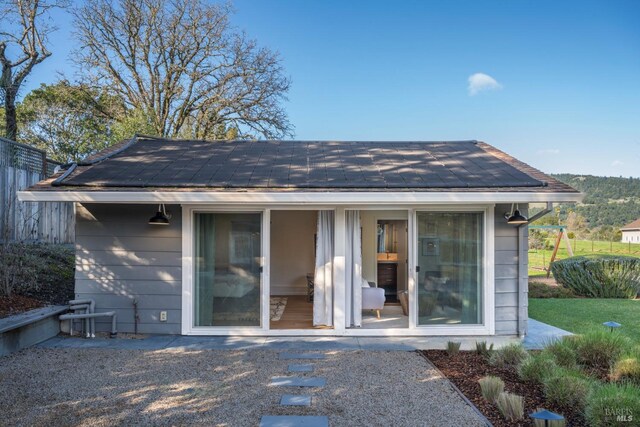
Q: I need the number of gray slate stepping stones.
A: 5